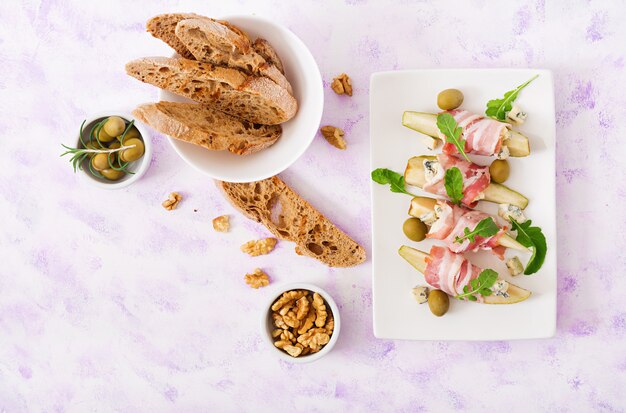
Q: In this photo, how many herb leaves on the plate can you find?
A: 7